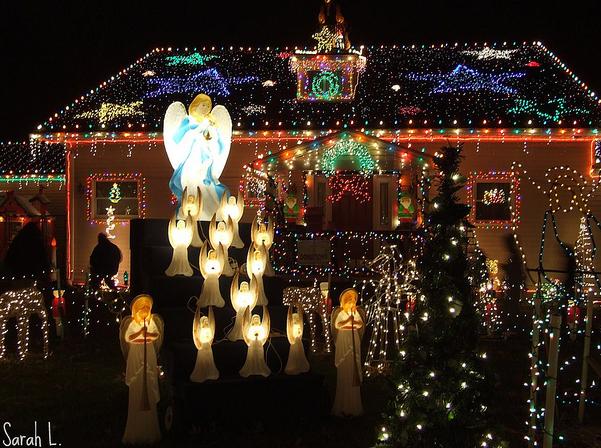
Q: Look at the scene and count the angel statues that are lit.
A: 14